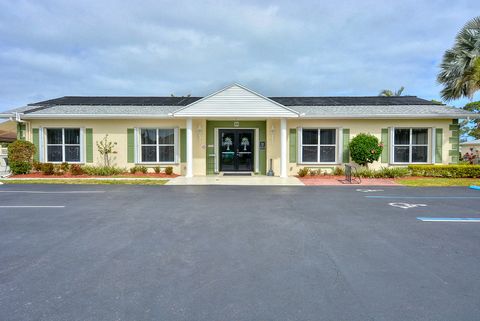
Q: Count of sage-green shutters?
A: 8